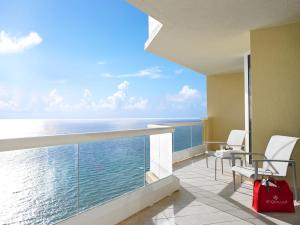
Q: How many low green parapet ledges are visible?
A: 0